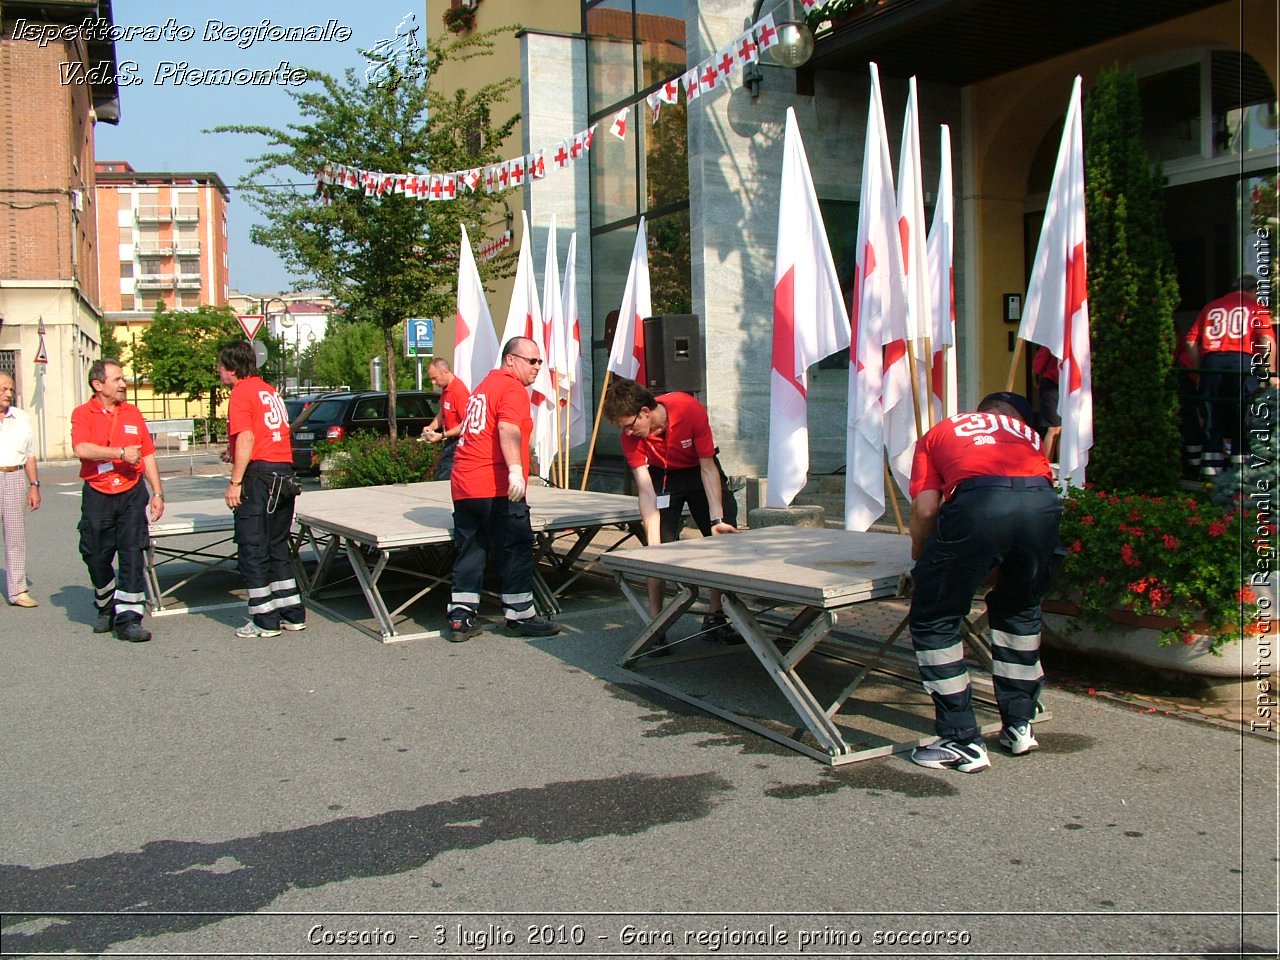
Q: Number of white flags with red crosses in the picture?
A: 10